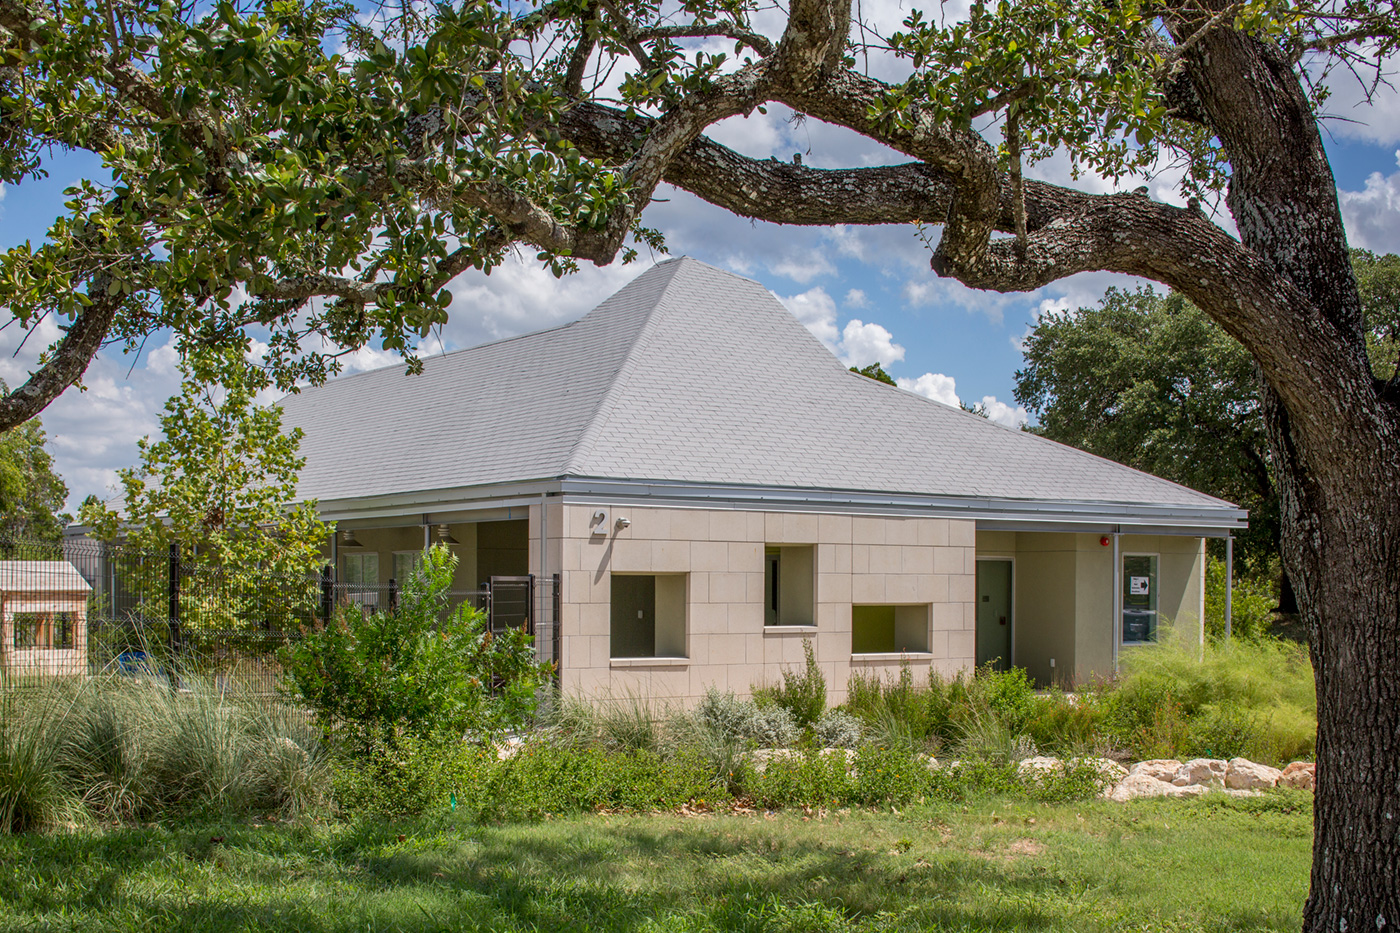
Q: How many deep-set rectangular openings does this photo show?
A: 3